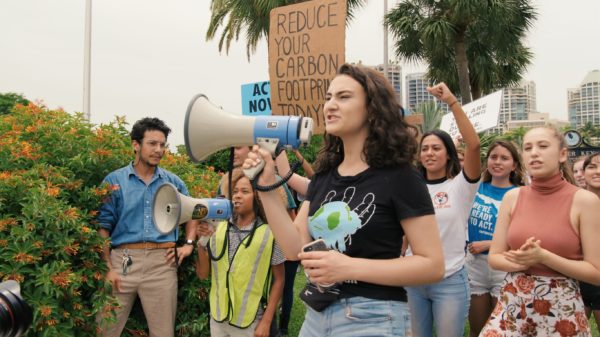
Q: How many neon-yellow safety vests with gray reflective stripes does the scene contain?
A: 1